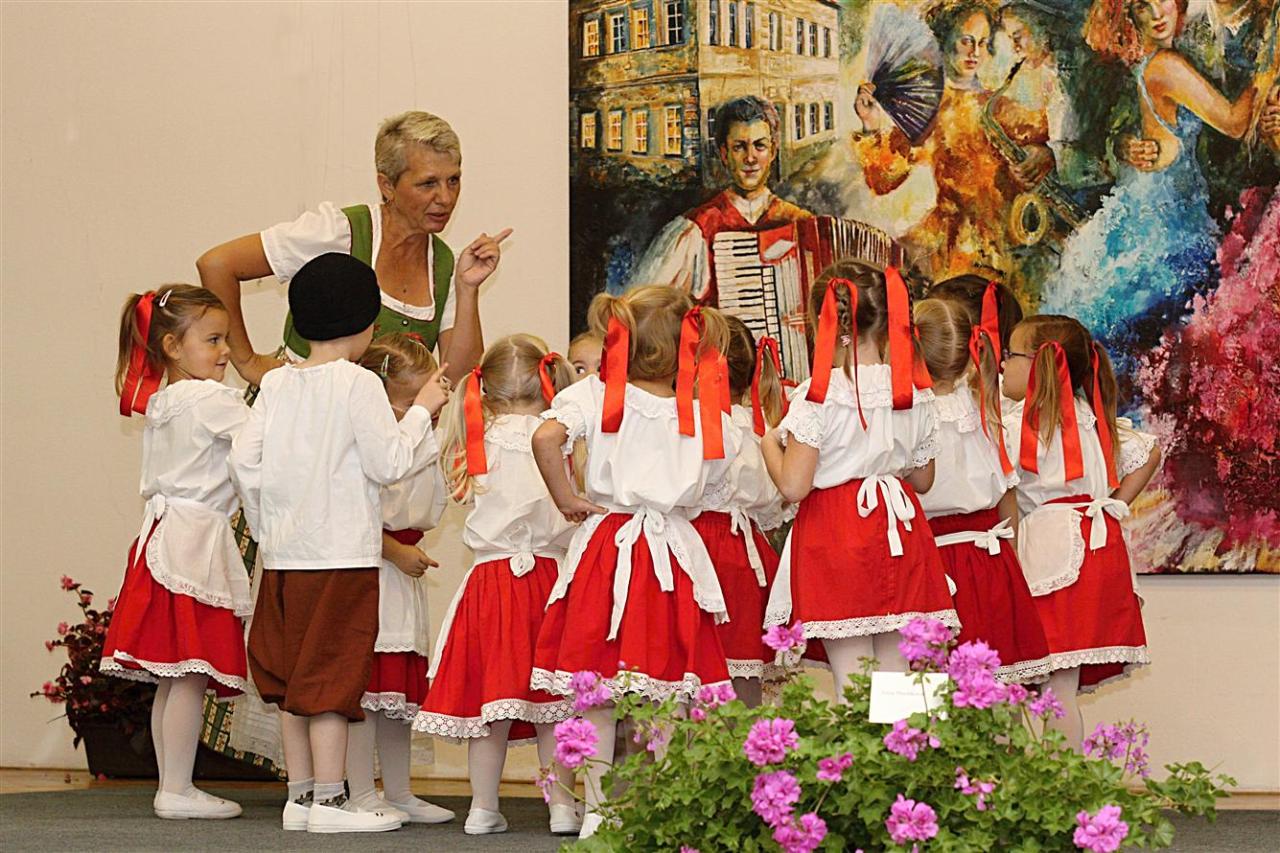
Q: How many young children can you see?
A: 11